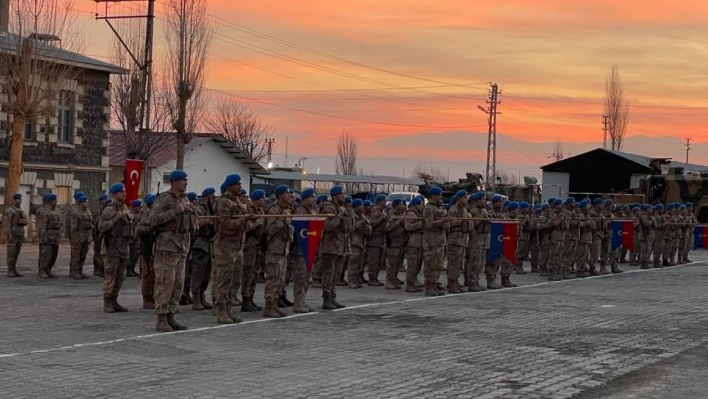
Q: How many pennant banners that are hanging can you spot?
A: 4